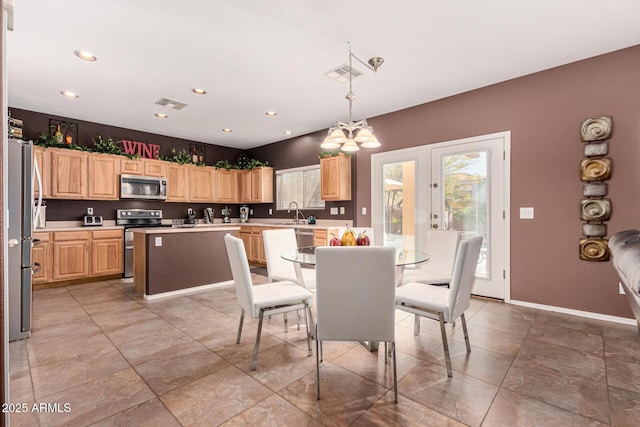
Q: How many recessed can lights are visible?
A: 7